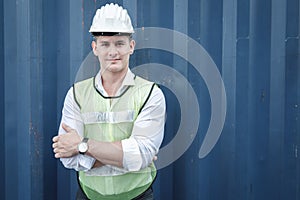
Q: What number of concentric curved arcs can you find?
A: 2